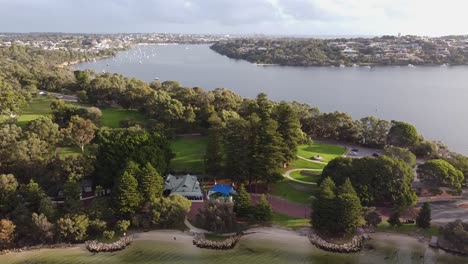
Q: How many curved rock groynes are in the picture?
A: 3